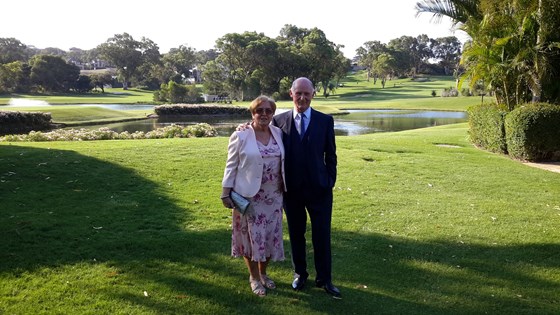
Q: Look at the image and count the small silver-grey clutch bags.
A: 1